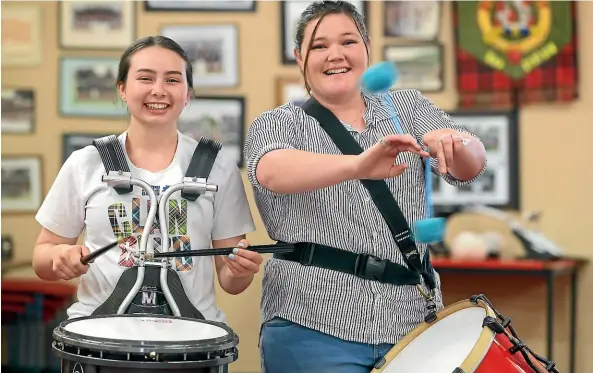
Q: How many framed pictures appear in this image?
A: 14